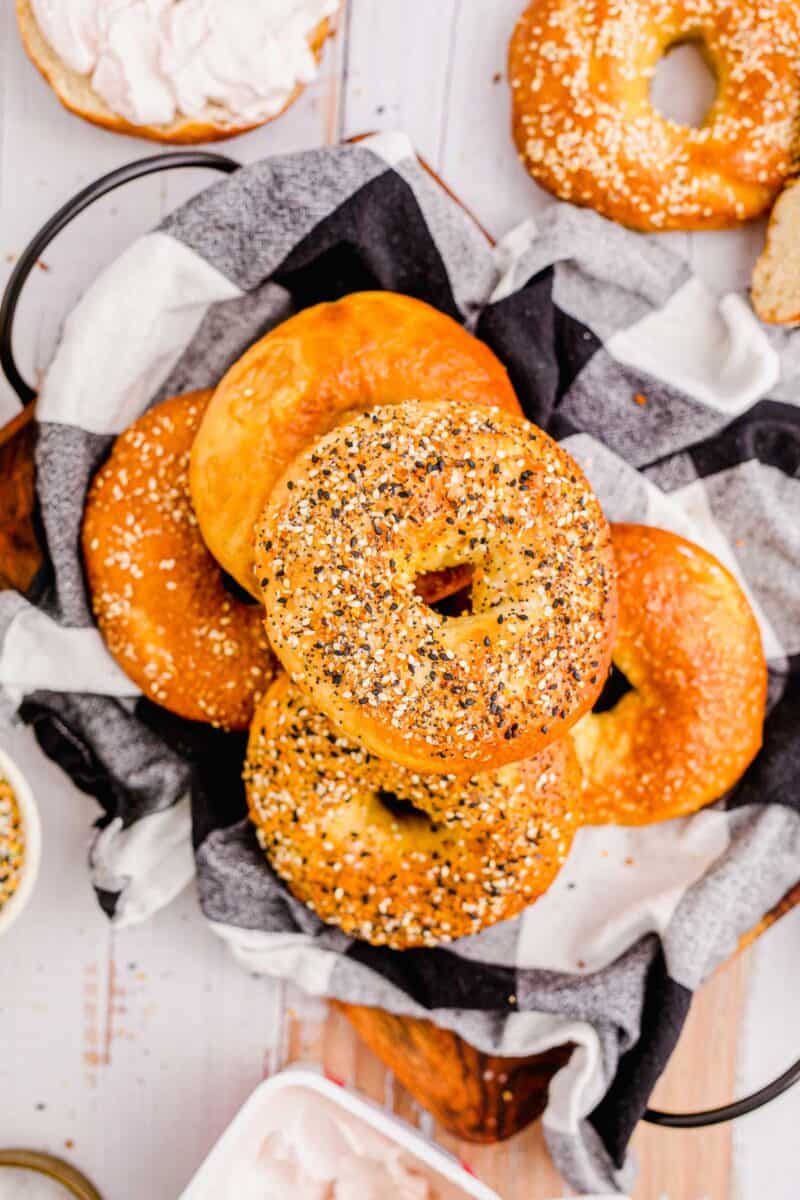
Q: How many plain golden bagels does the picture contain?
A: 2